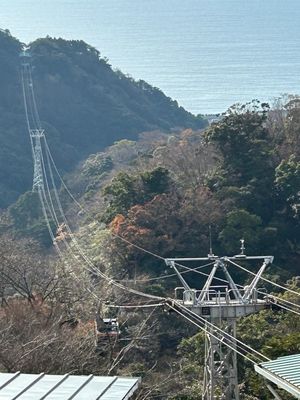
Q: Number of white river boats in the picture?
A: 0